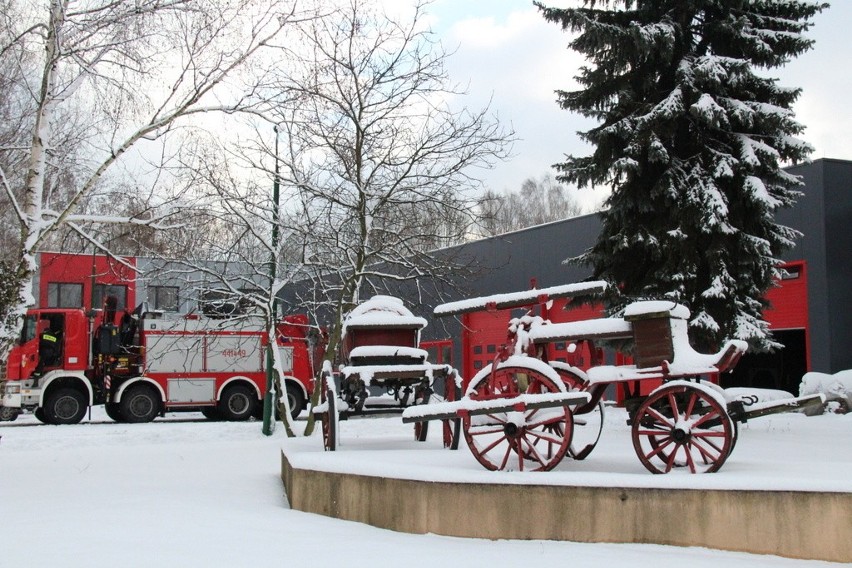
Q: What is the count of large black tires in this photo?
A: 4